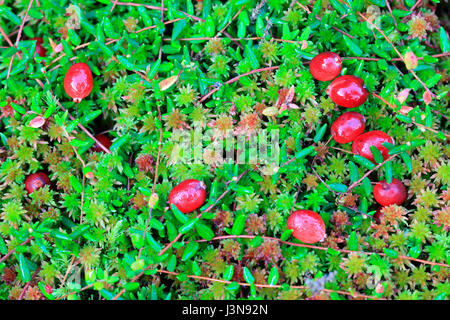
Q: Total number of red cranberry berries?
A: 10